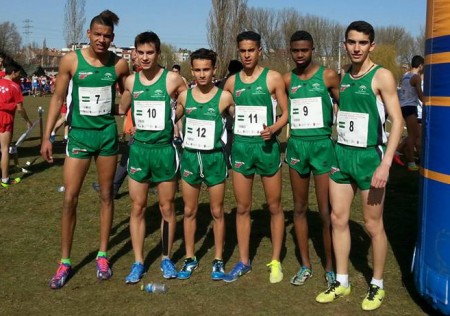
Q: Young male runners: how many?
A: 6